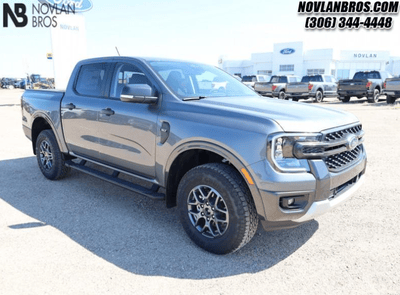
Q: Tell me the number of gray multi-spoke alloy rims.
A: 2